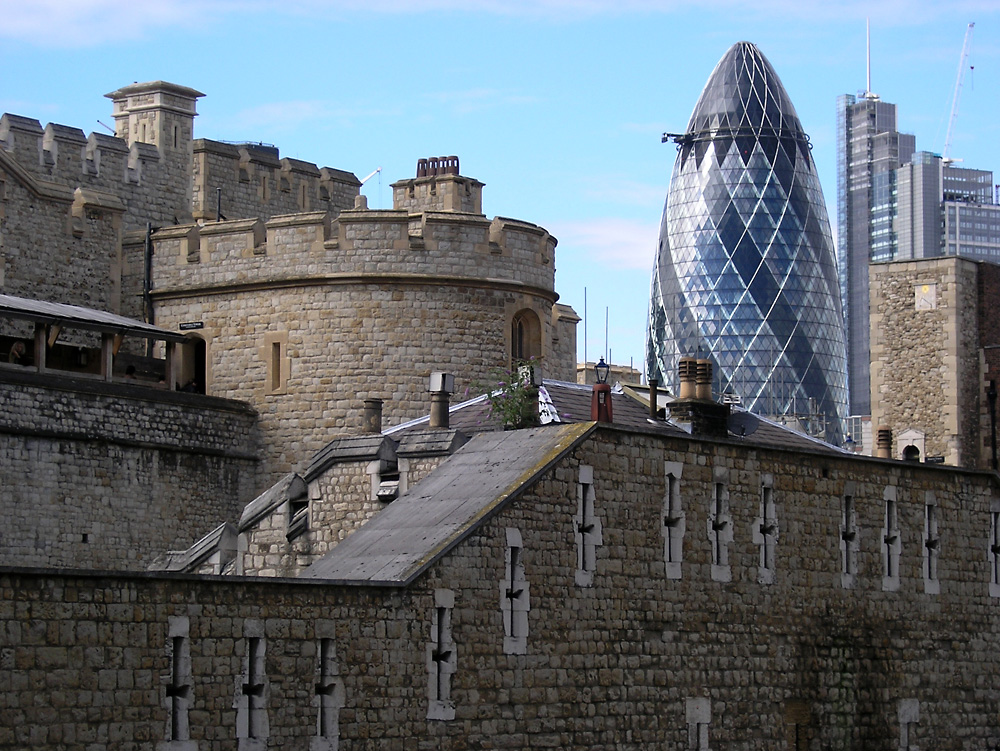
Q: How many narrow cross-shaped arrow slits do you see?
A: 13